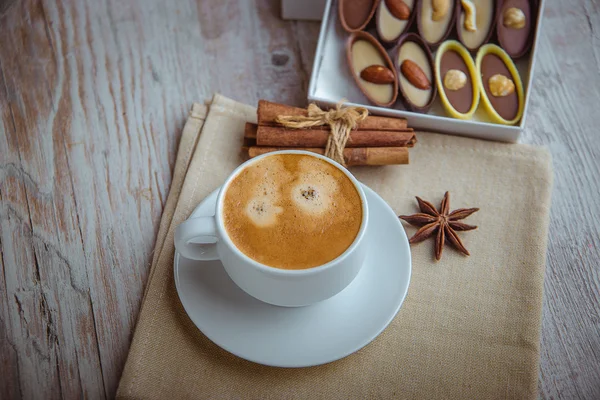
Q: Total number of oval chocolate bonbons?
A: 9